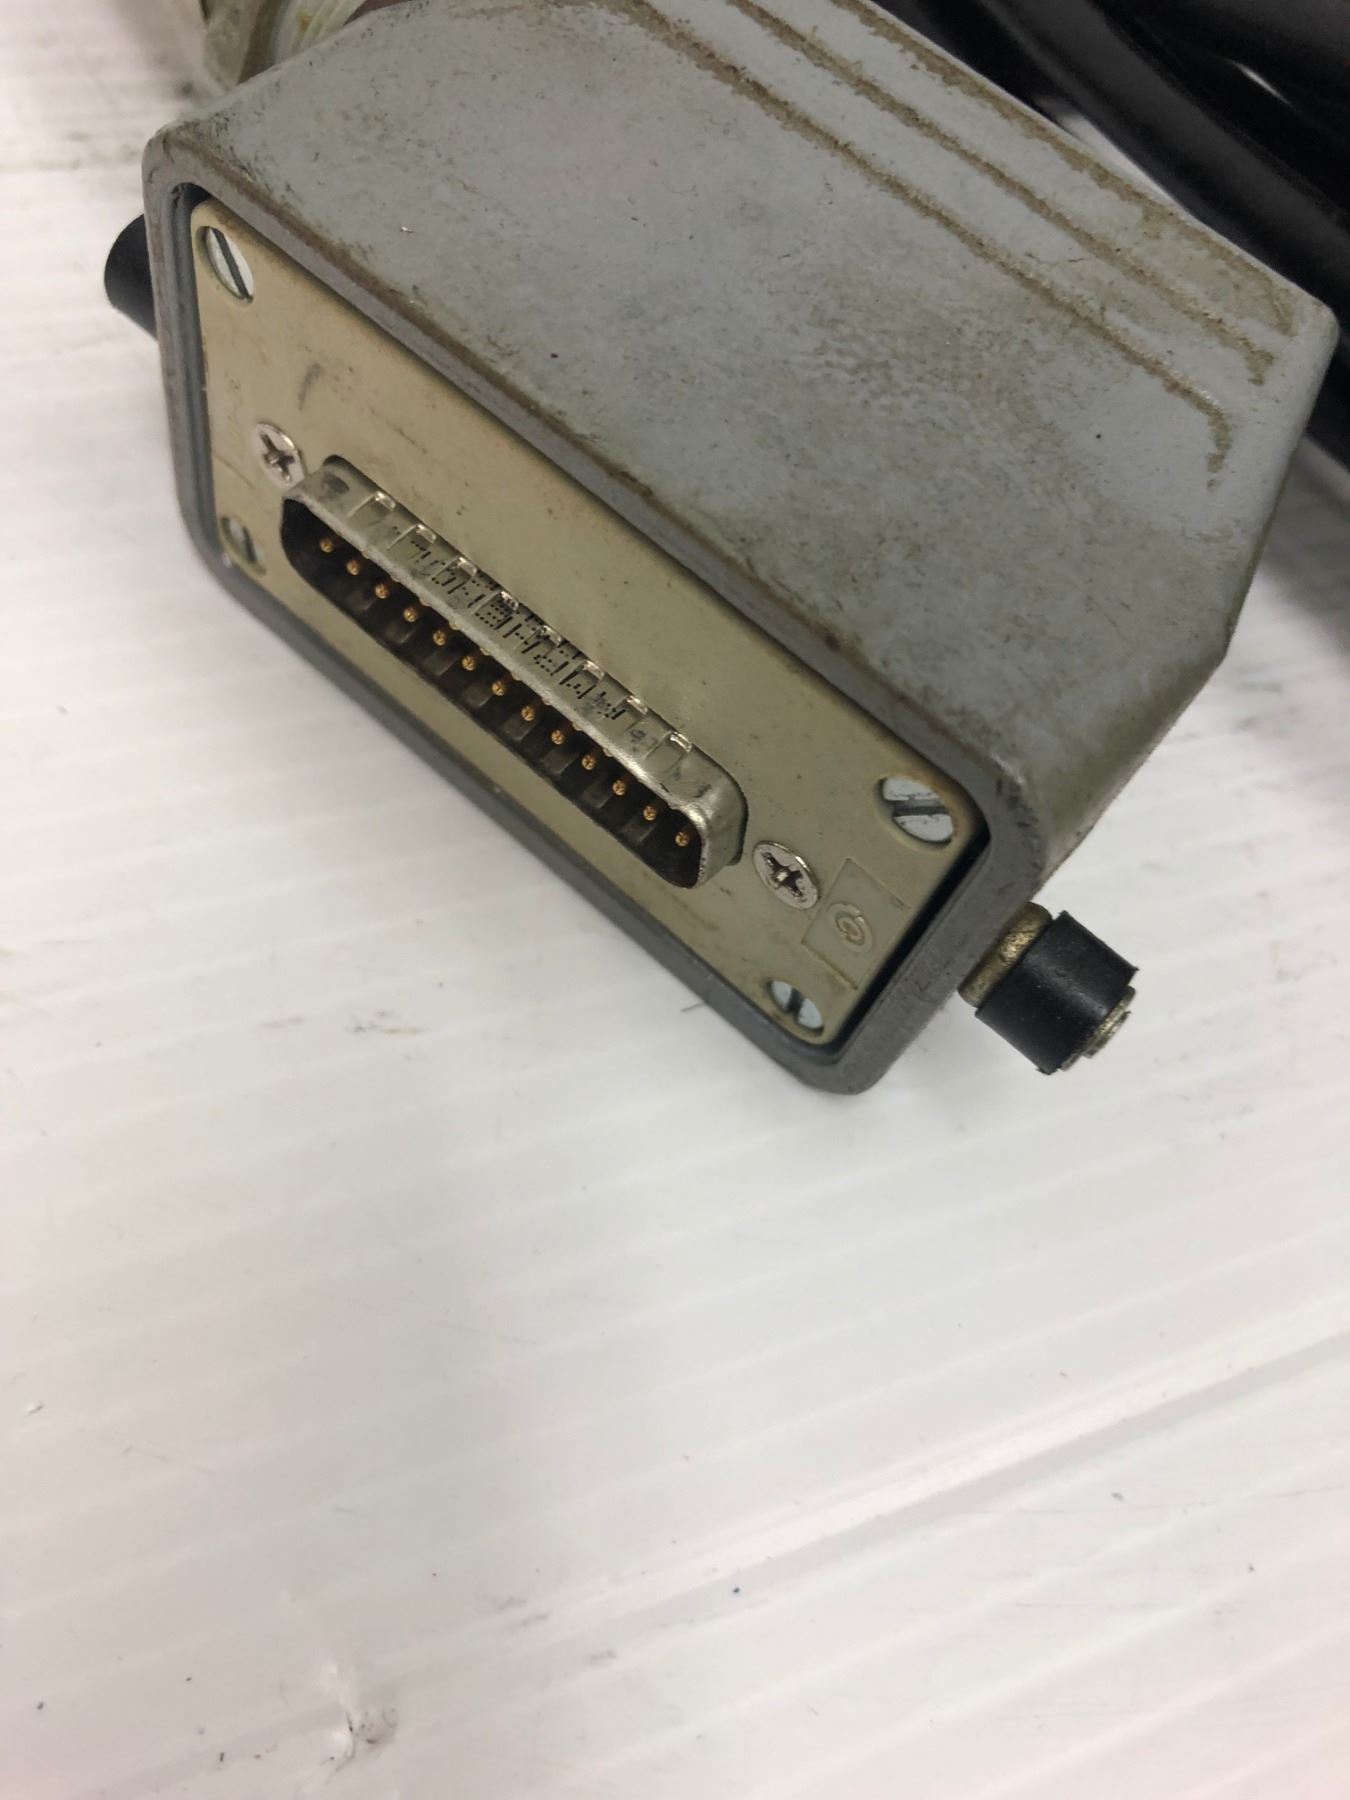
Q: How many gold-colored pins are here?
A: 13